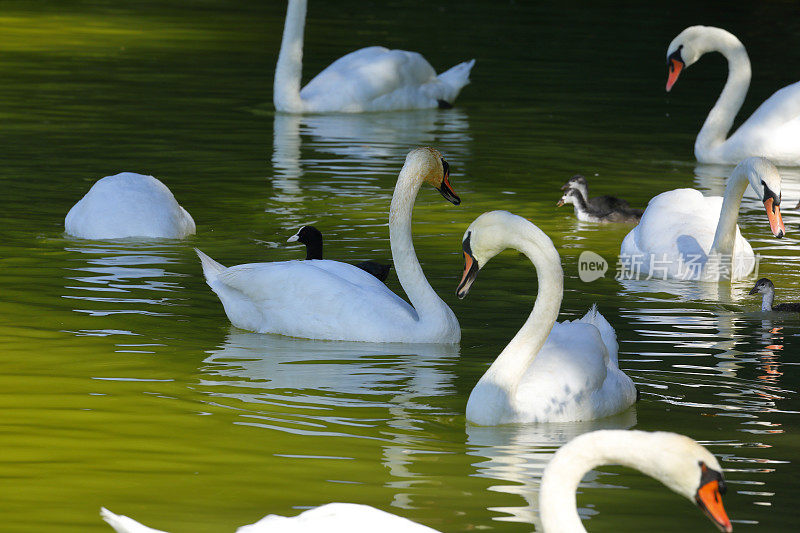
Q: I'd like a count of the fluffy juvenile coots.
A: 3